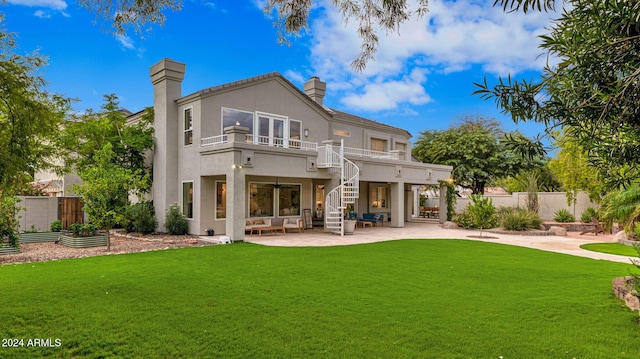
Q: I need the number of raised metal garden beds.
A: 3